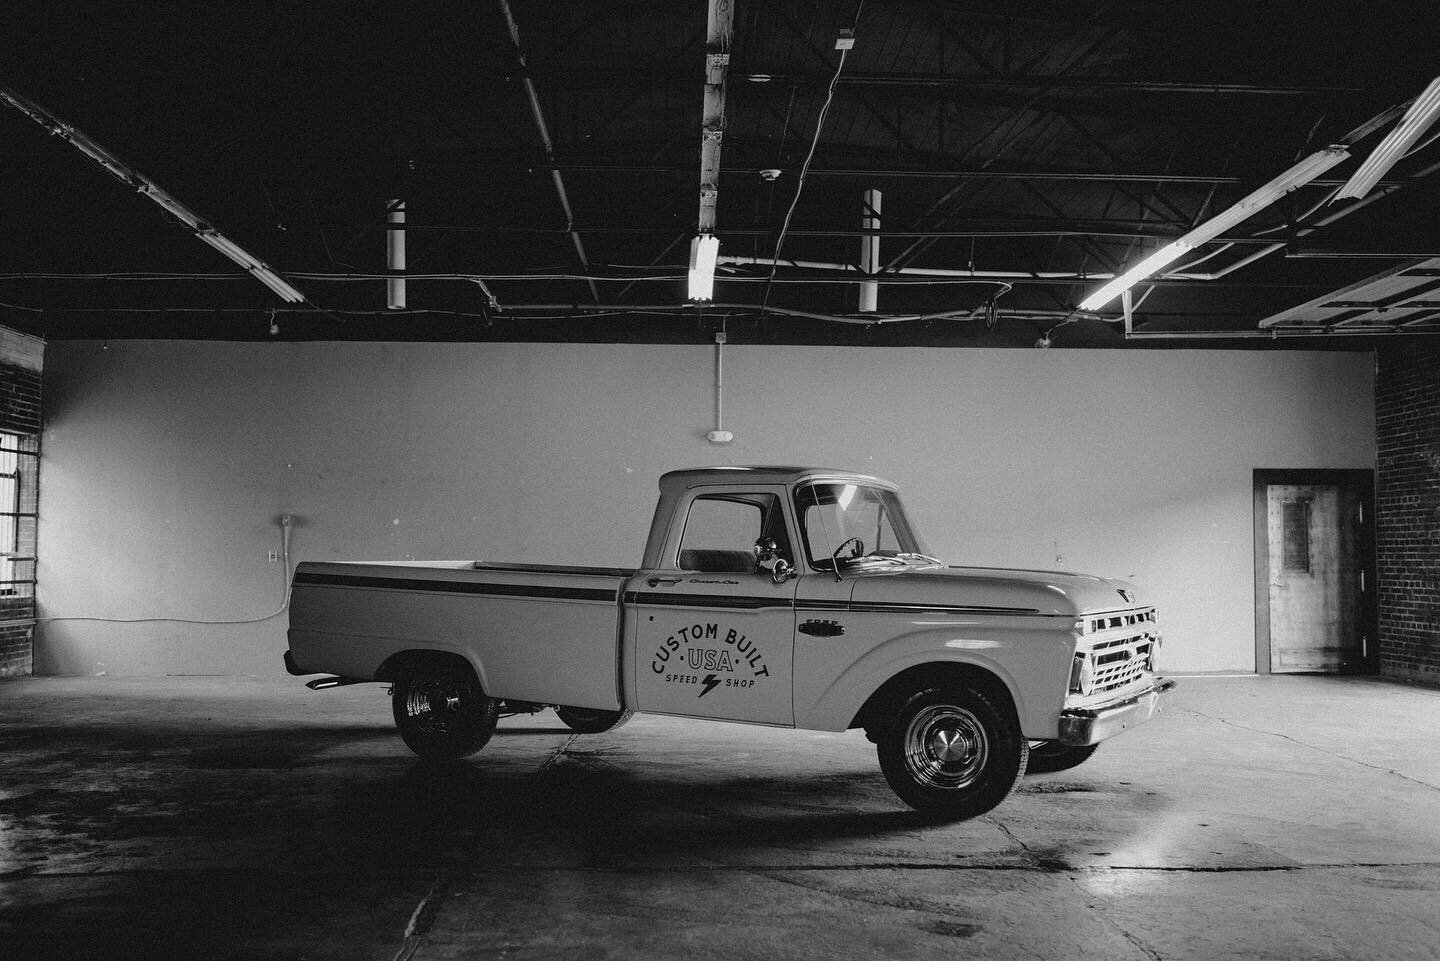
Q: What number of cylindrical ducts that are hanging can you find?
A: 2